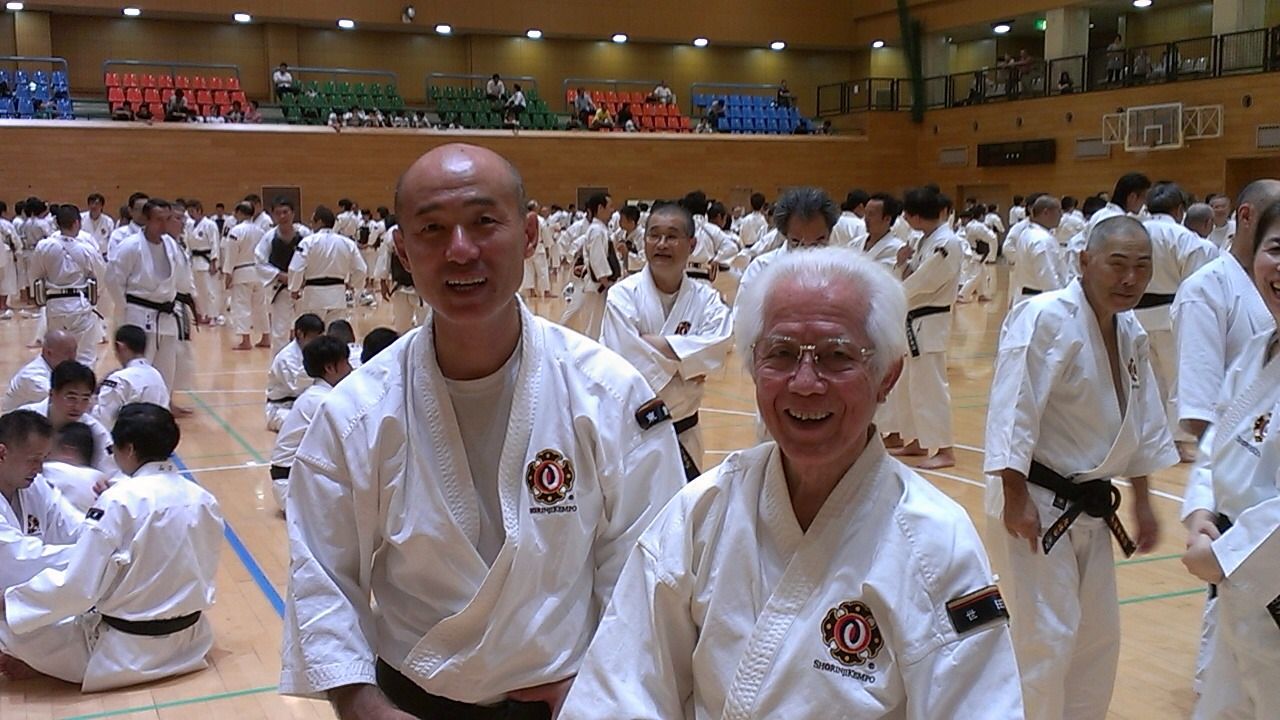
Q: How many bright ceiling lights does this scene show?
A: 12